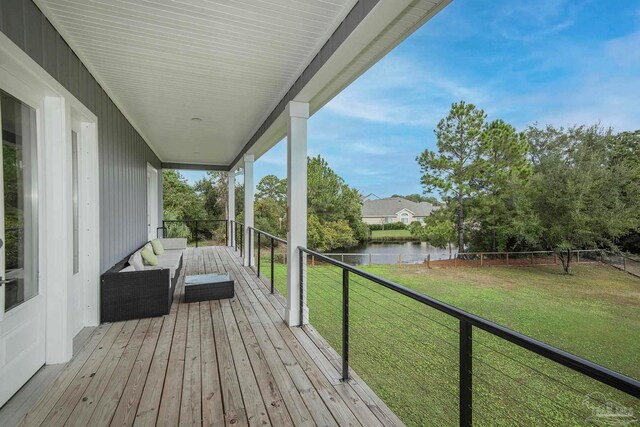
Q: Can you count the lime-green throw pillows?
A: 2